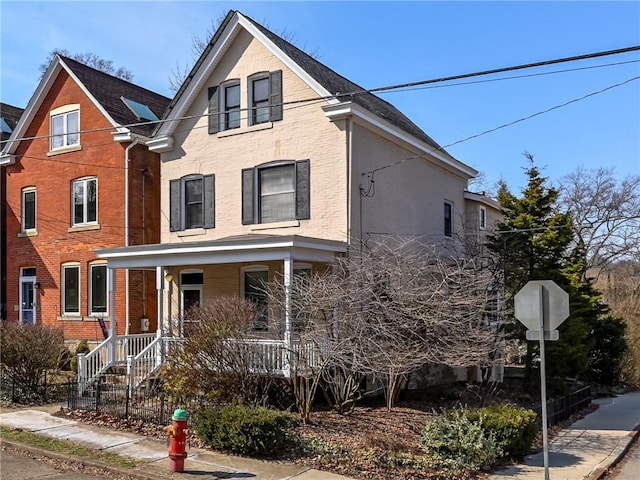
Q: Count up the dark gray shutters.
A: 6